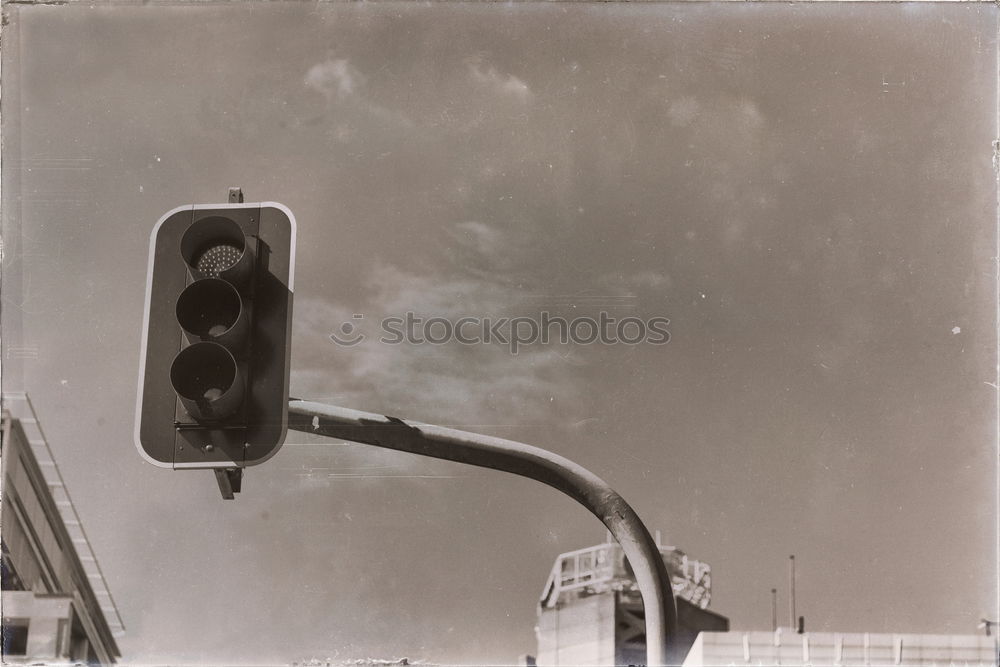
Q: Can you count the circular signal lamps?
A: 3